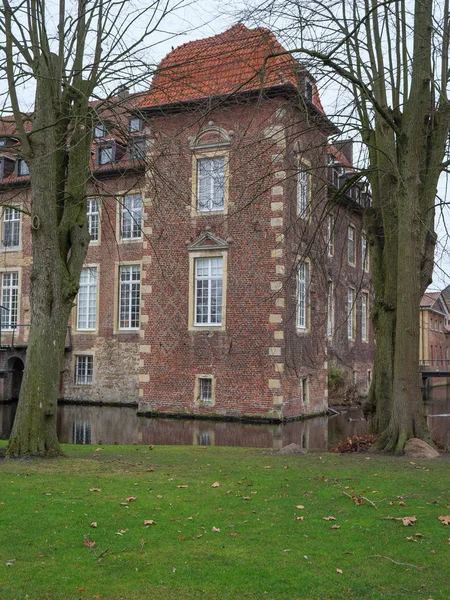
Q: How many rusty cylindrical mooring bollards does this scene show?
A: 0